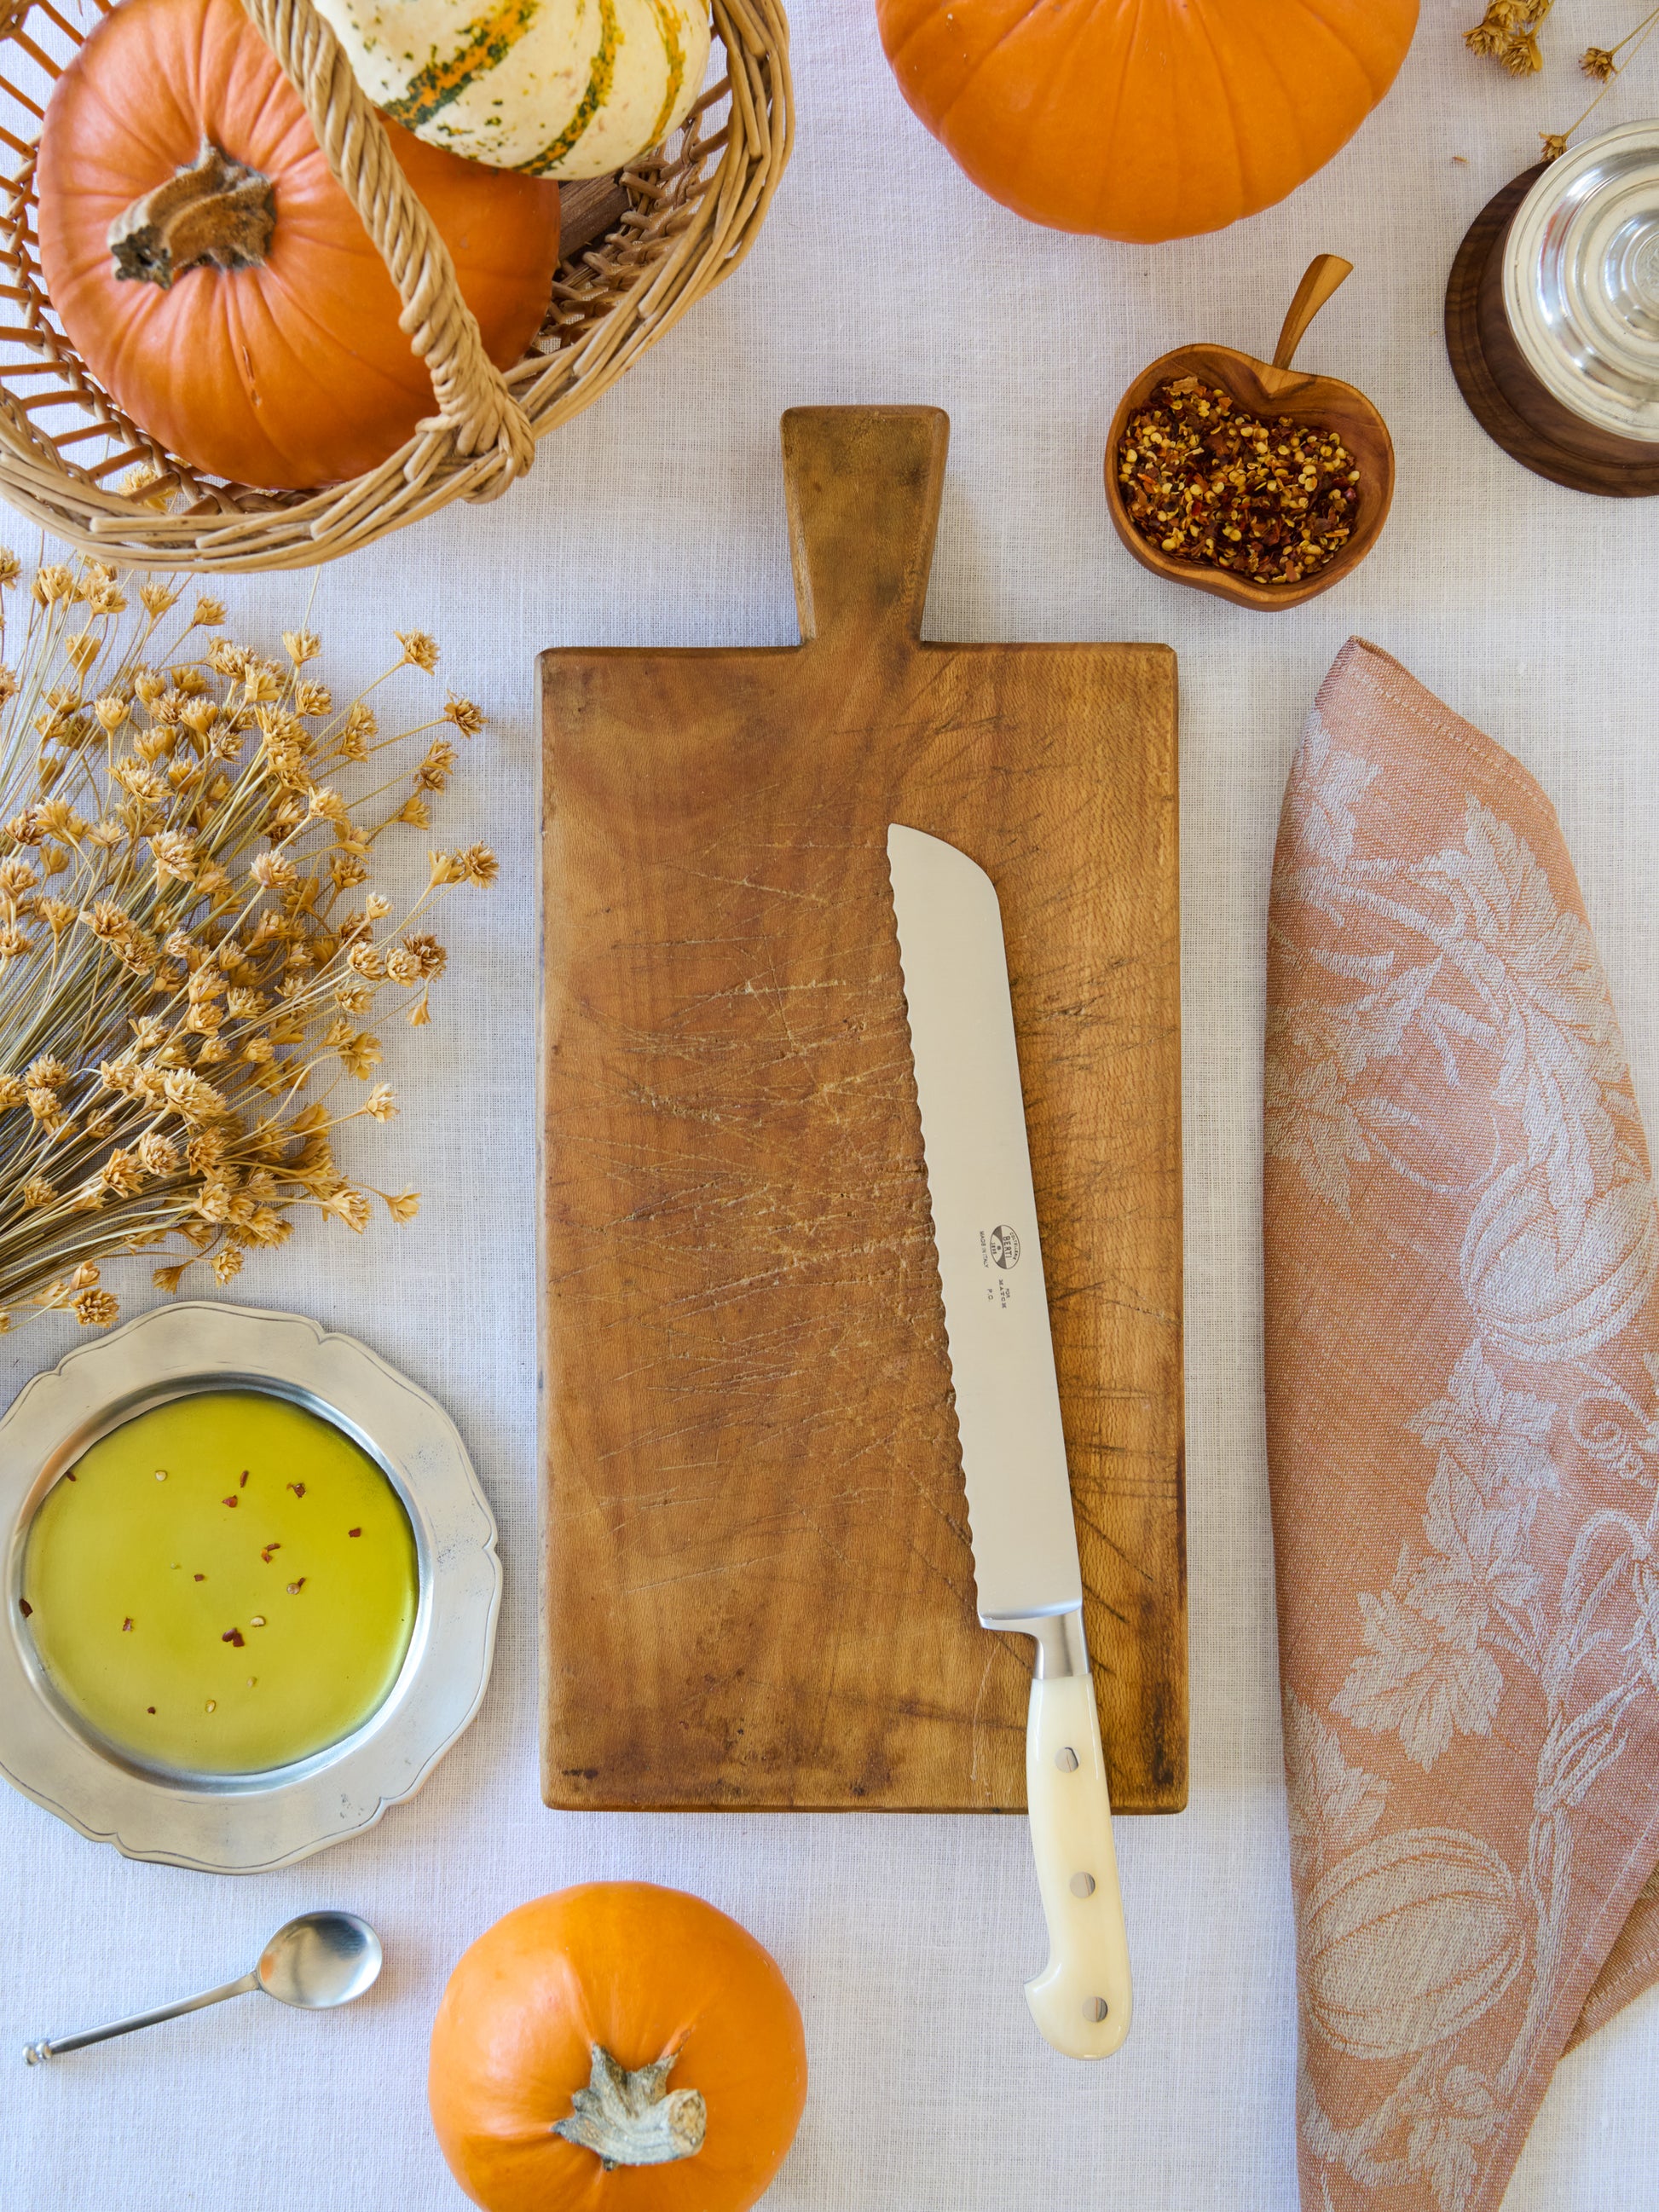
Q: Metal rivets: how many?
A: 3